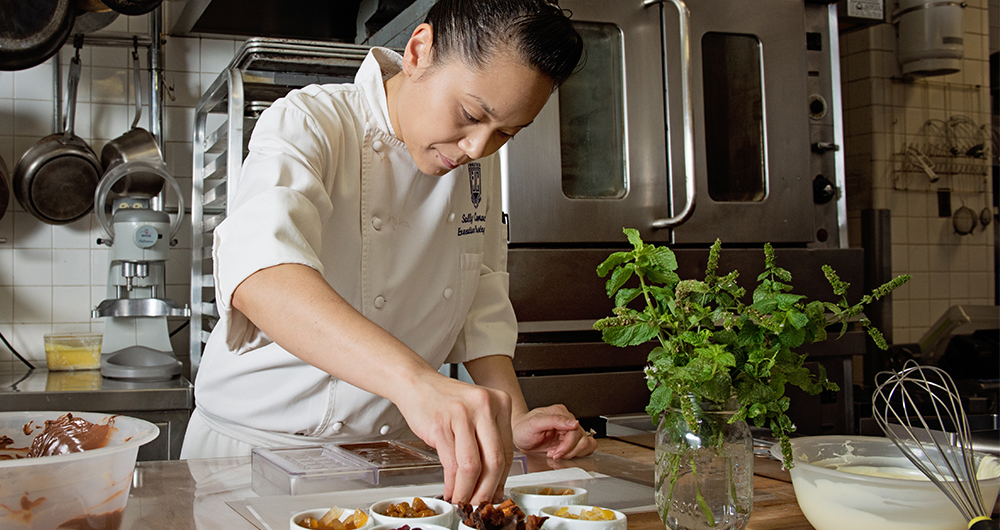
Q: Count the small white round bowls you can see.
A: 7